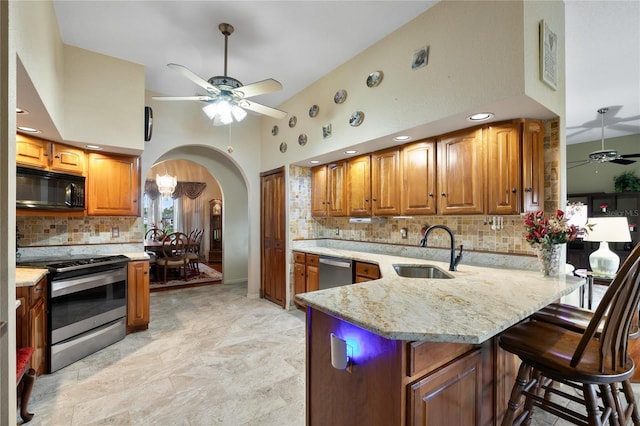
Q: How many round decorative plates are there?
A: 8